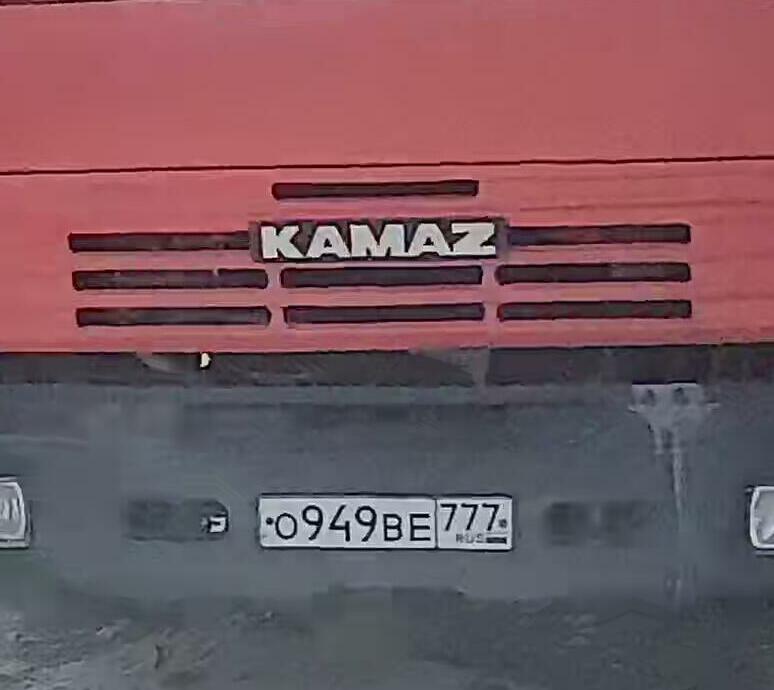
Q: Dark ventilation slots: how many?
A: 9